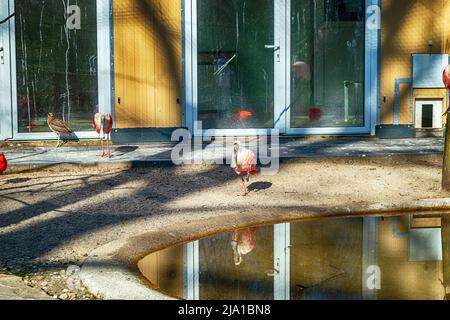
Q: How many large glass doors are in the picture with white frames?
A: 3